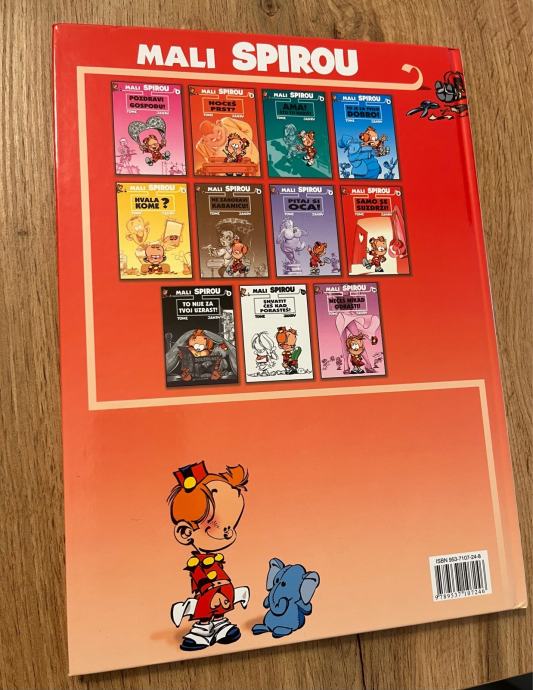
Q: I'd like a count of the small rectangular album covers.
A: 11